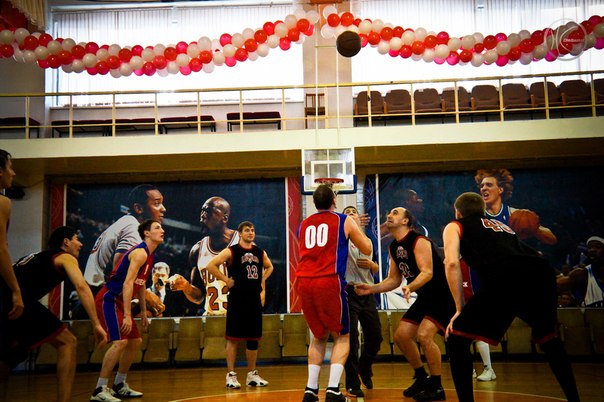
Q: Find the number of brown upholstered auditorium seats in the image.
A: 9